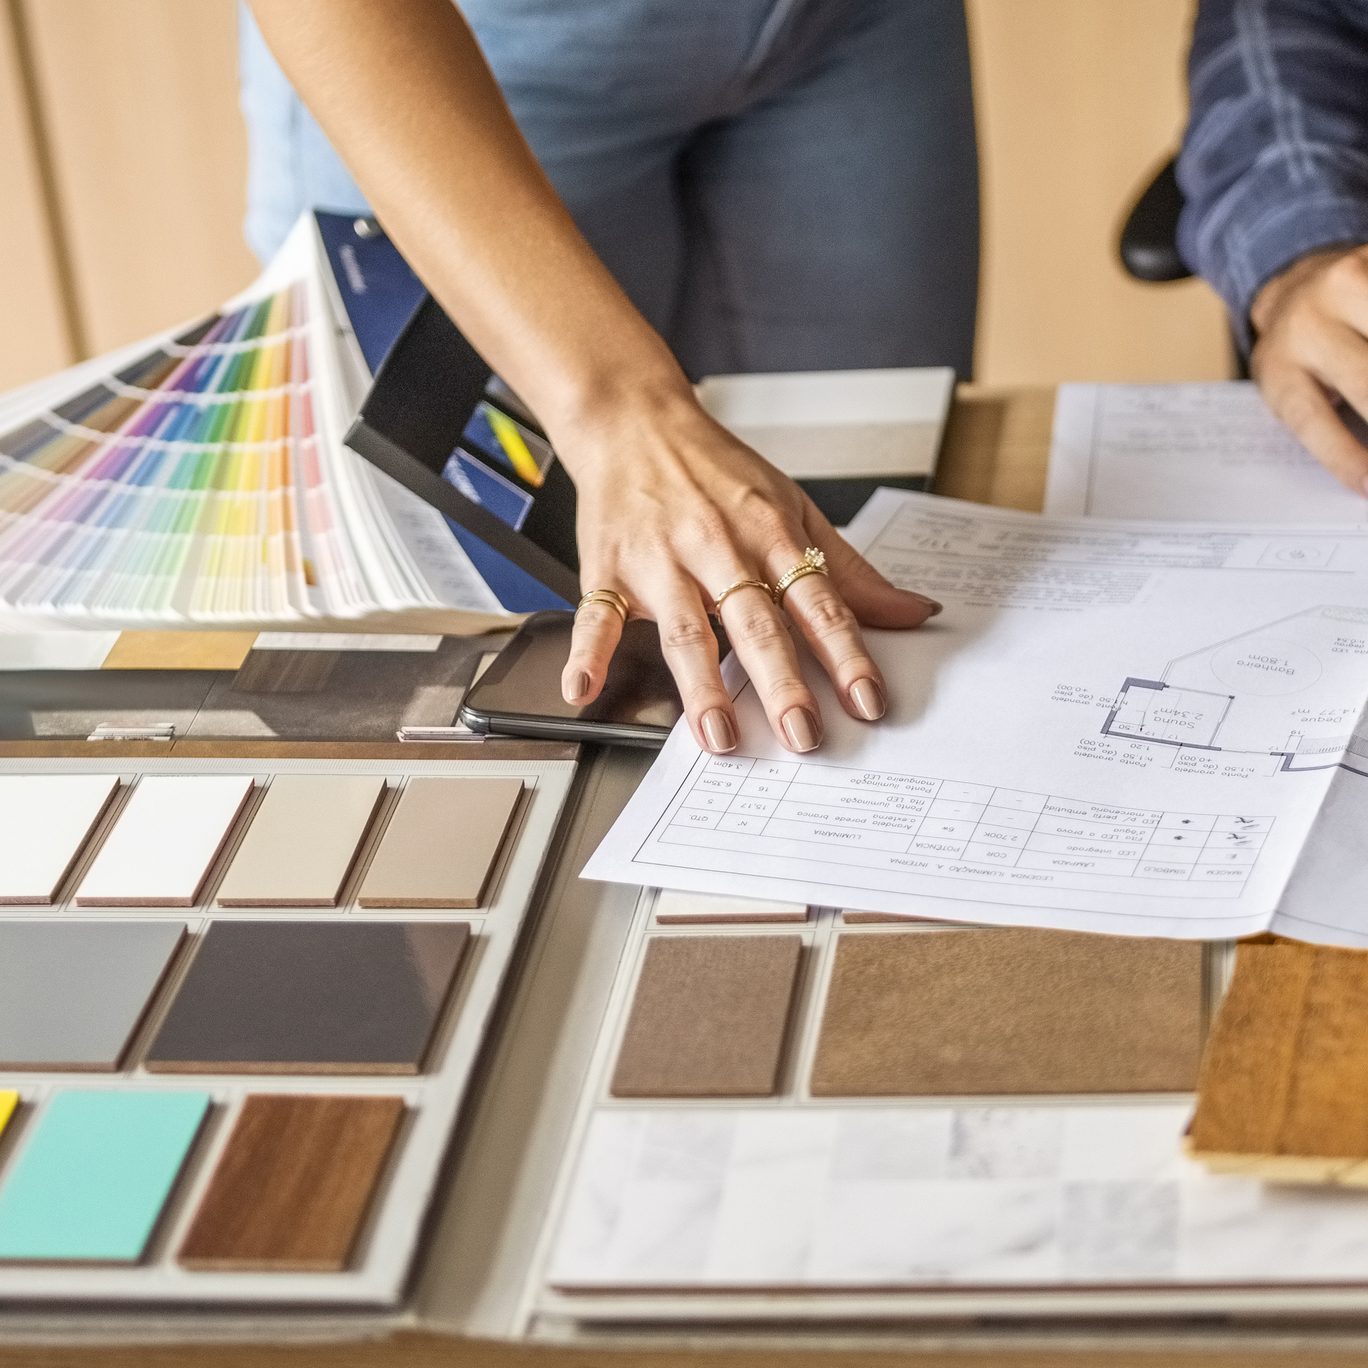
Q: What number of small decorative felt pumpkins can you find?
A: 0